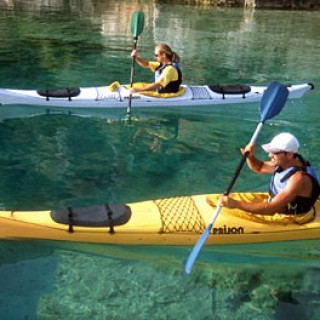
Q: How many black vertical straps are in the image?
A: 6